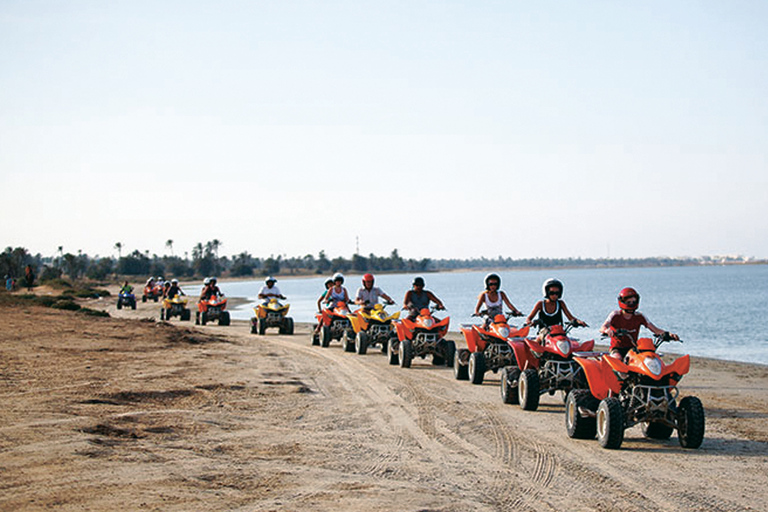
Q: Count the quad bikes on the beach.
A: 12